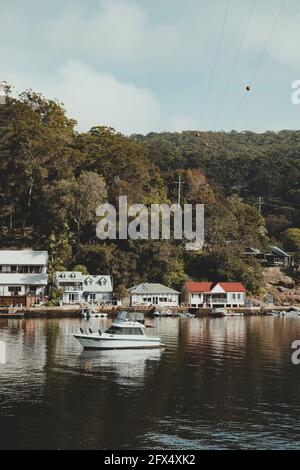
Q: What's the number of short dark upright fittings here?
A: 3